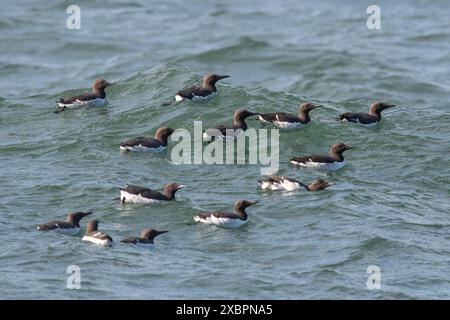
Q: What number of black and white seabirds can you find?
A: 13